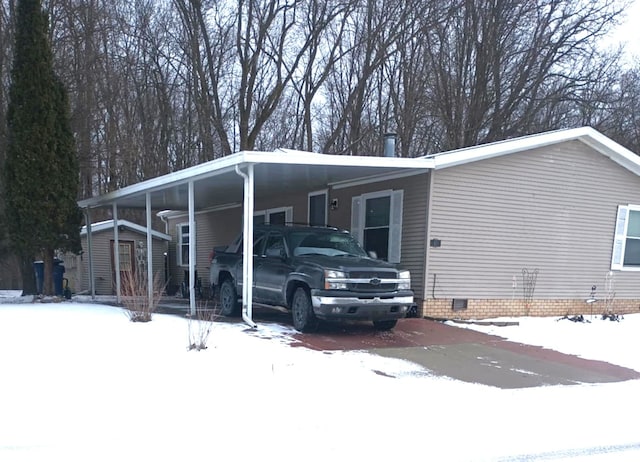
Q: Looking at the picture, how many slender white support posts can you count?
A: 5